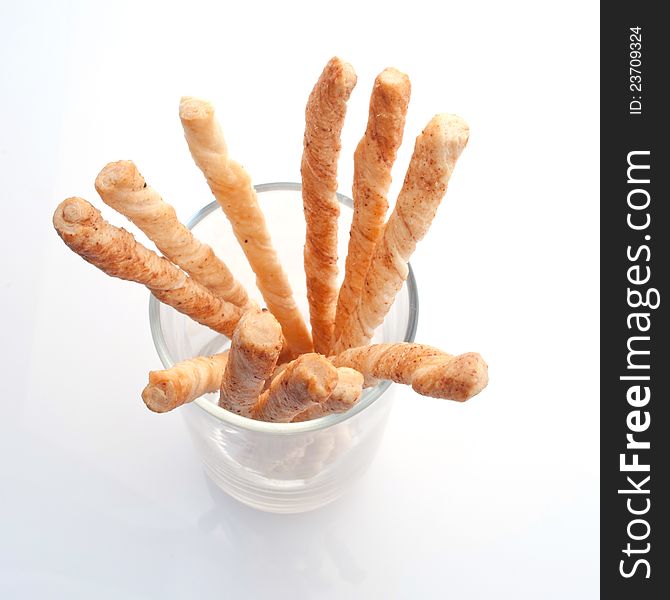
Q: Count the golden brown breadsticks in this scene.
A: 11